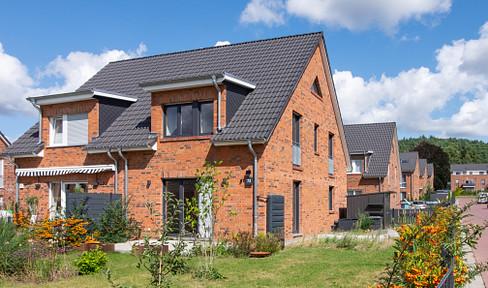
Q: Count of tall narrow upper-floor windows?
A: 3